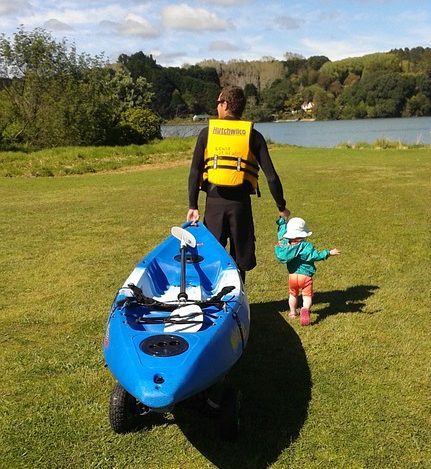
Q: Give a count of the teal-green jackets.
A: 1